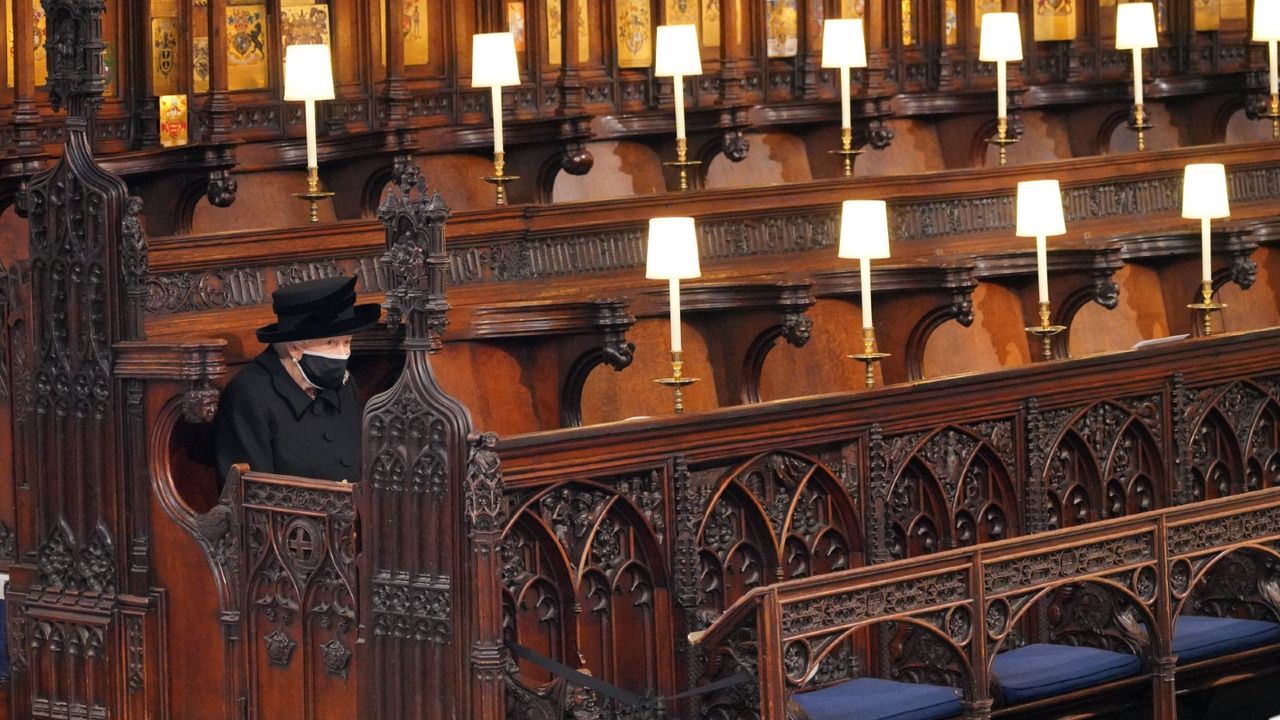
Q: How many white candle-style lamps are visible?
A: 11